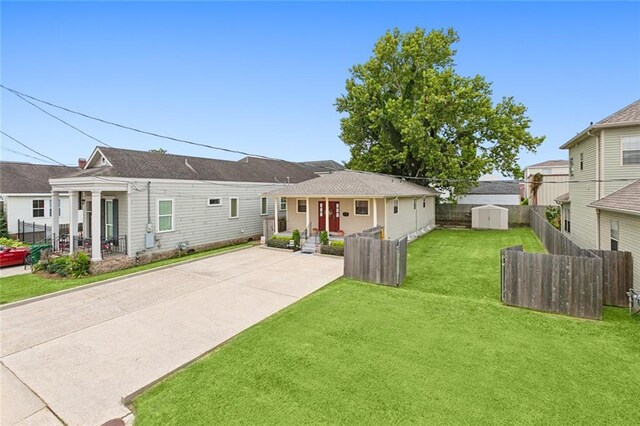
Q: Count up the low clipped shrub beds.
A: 2